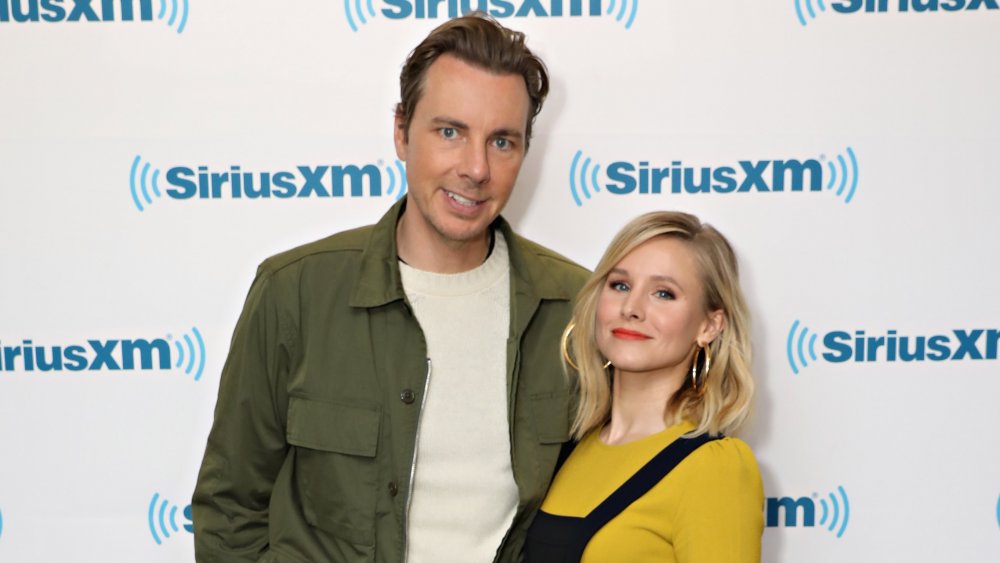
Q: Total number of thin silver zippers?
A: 1